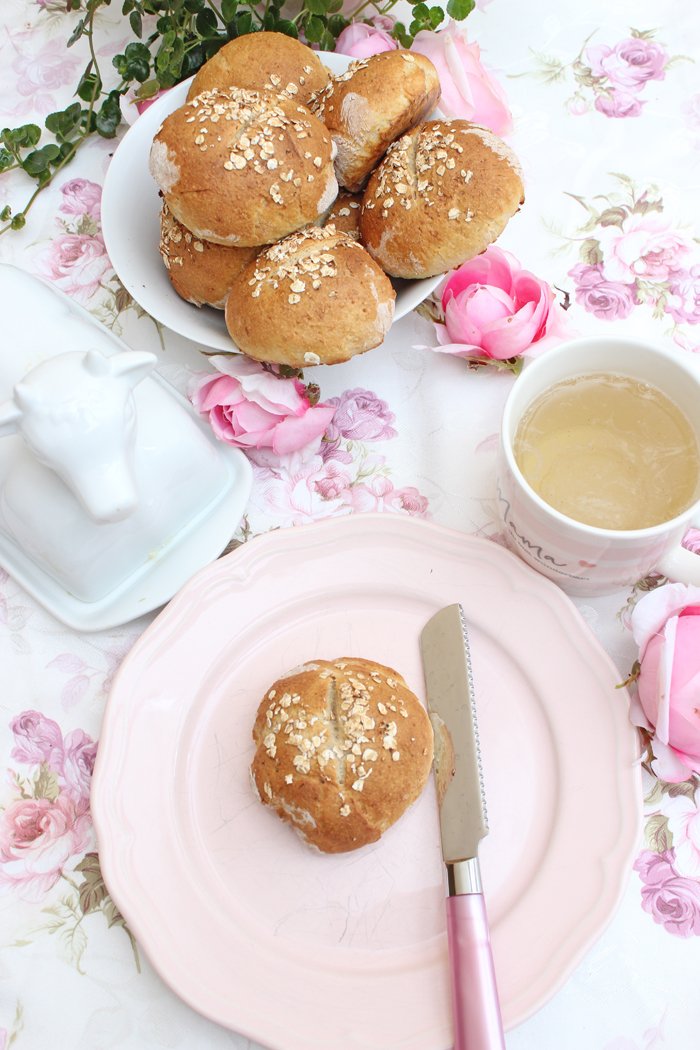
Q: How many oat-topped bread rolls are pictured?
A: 8